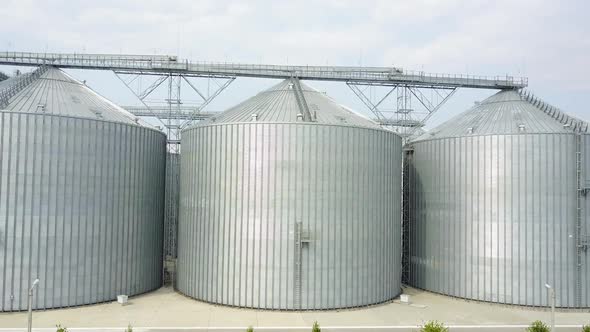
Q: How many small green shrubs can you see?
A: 7